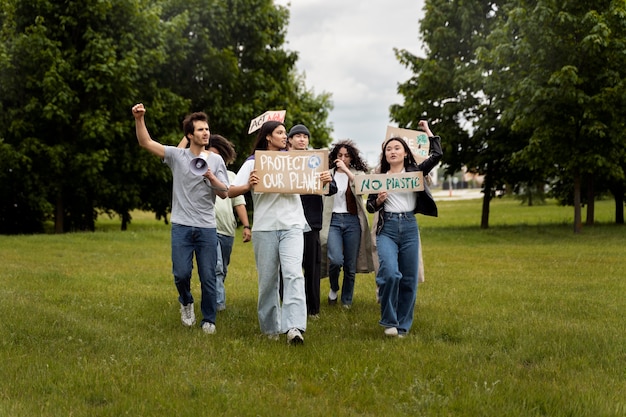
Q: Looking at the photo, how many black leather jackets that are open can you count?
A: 1